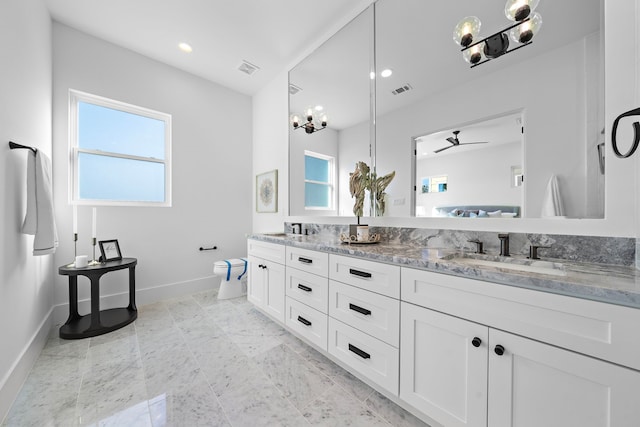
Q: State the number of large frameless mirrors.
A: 2